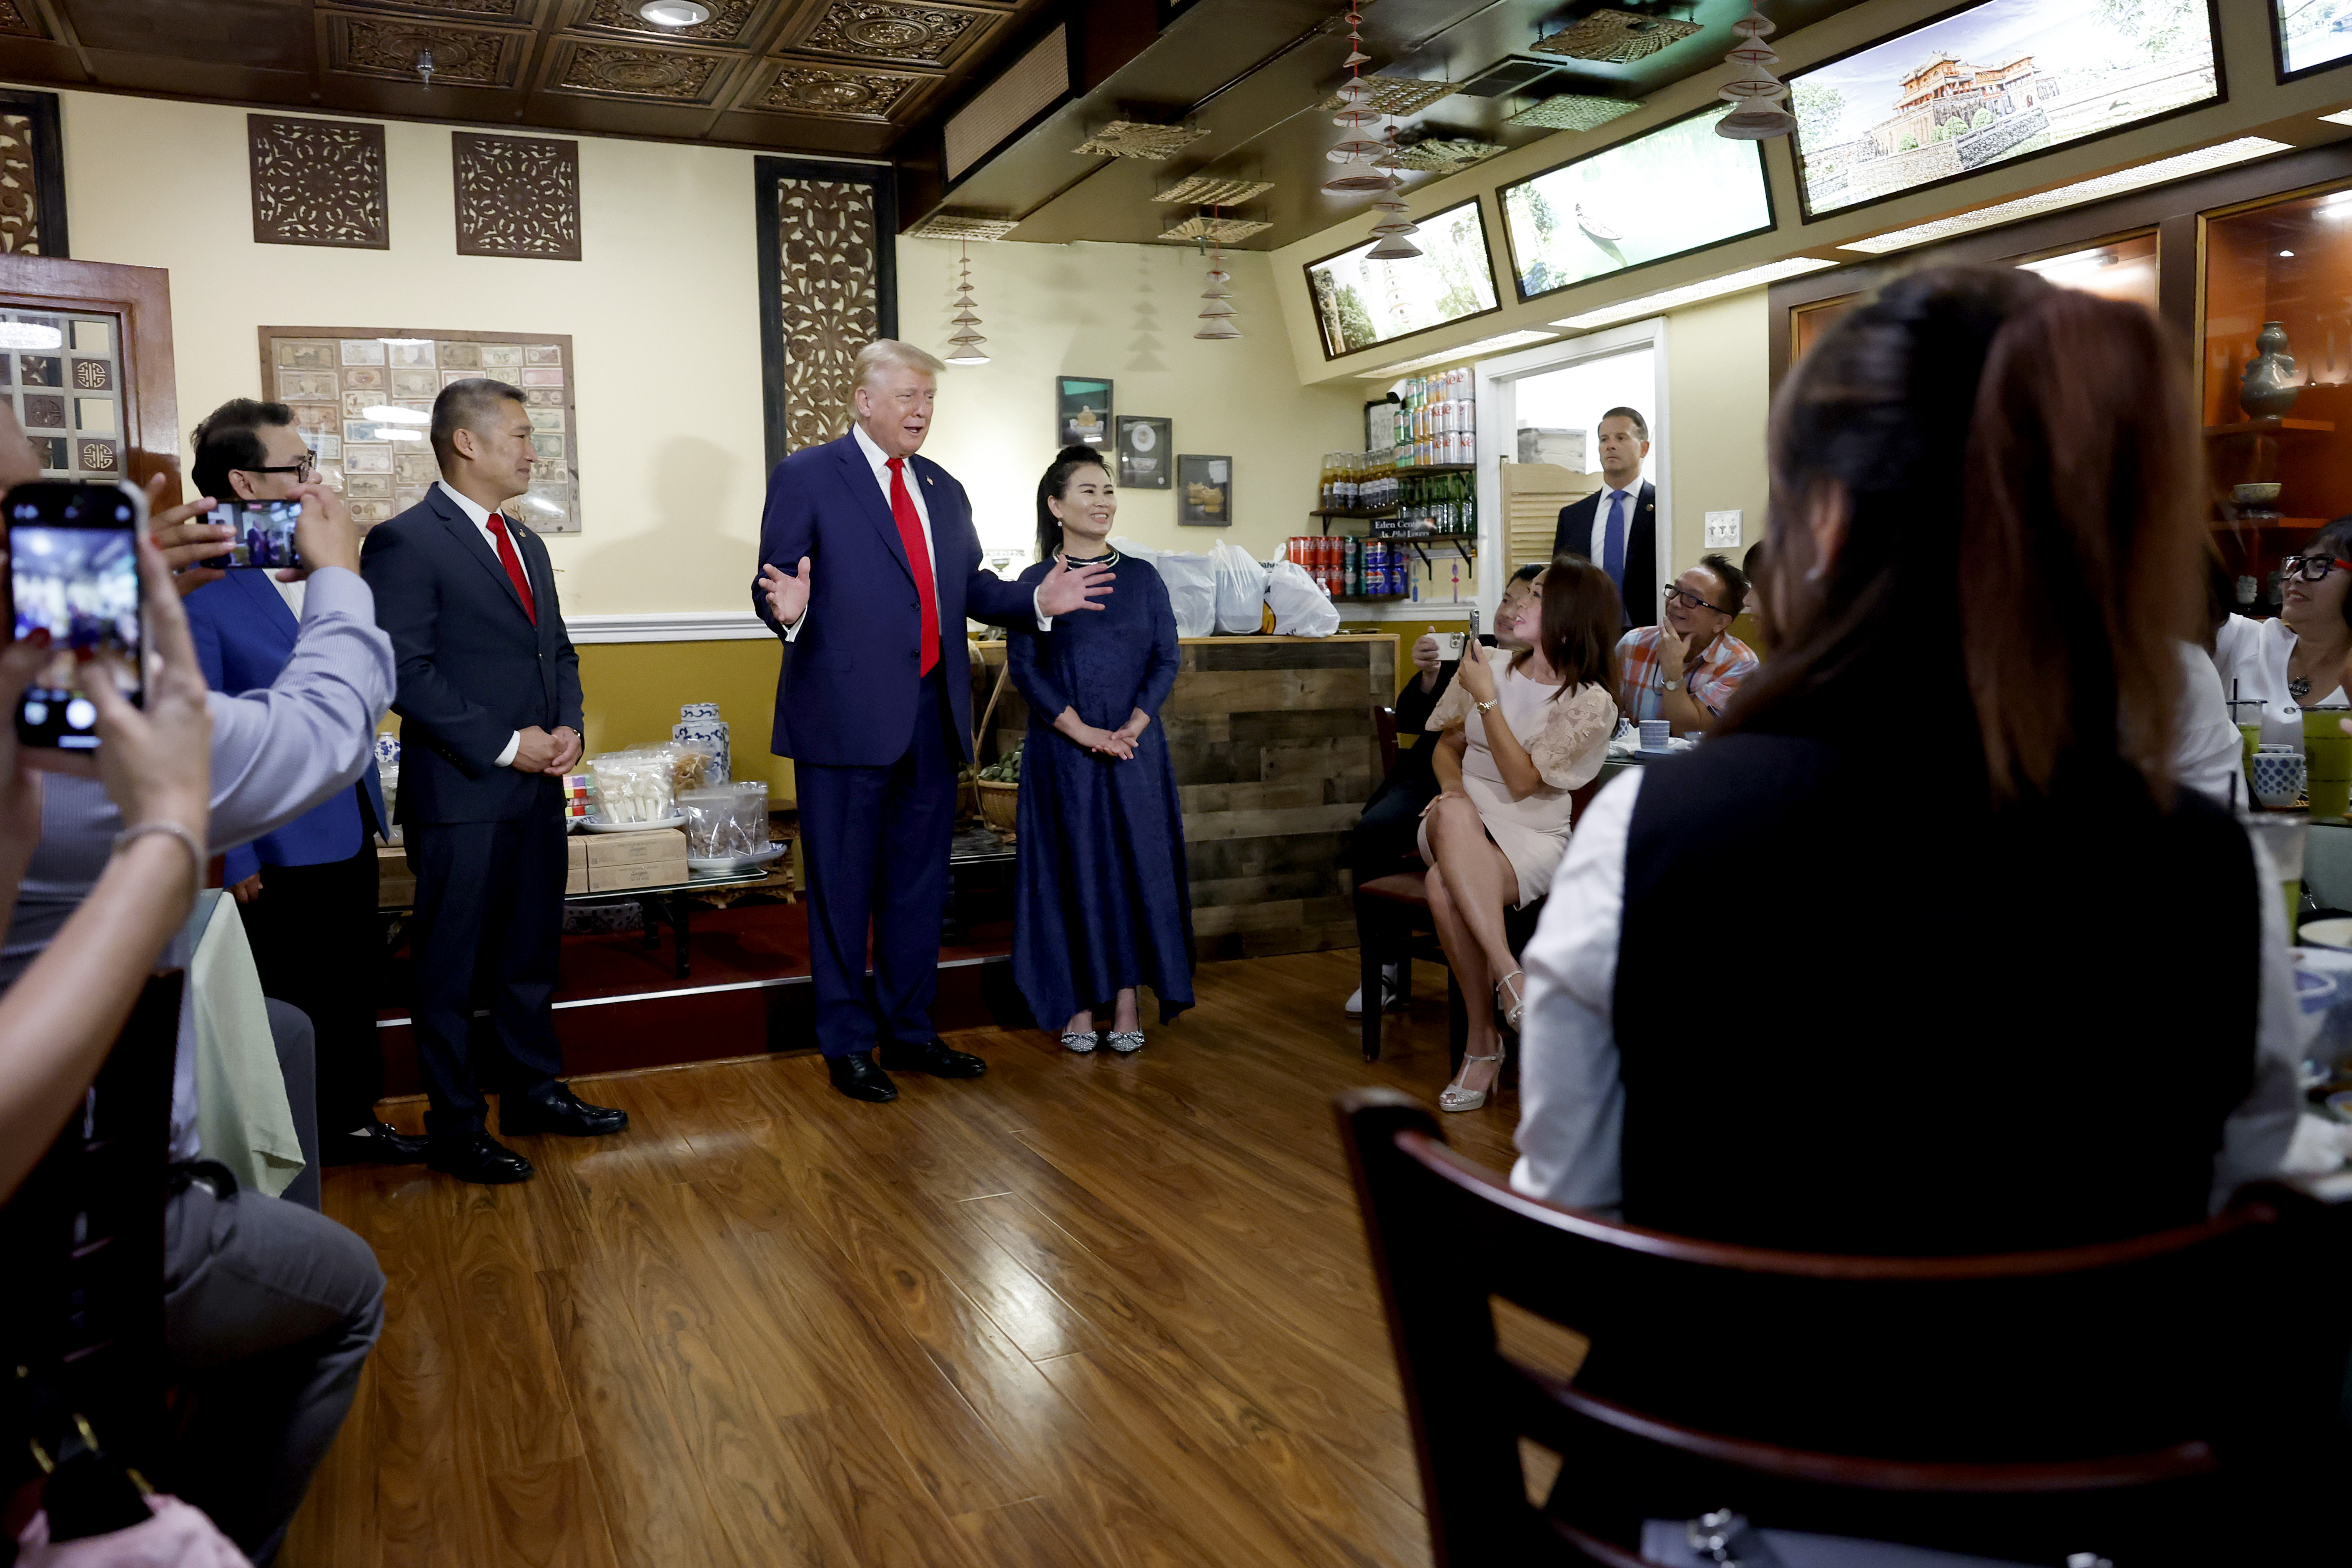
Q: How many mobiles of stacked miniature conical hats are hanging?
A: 5